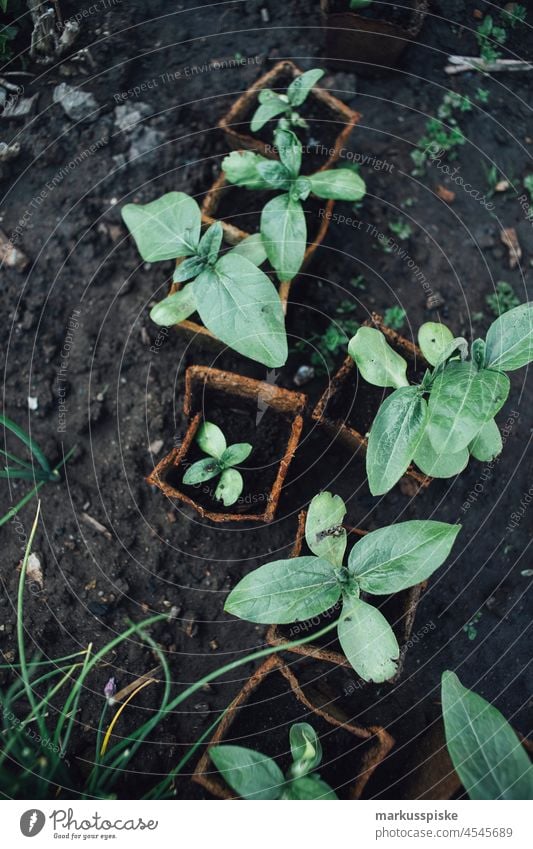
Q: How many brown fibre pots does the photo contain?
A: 9